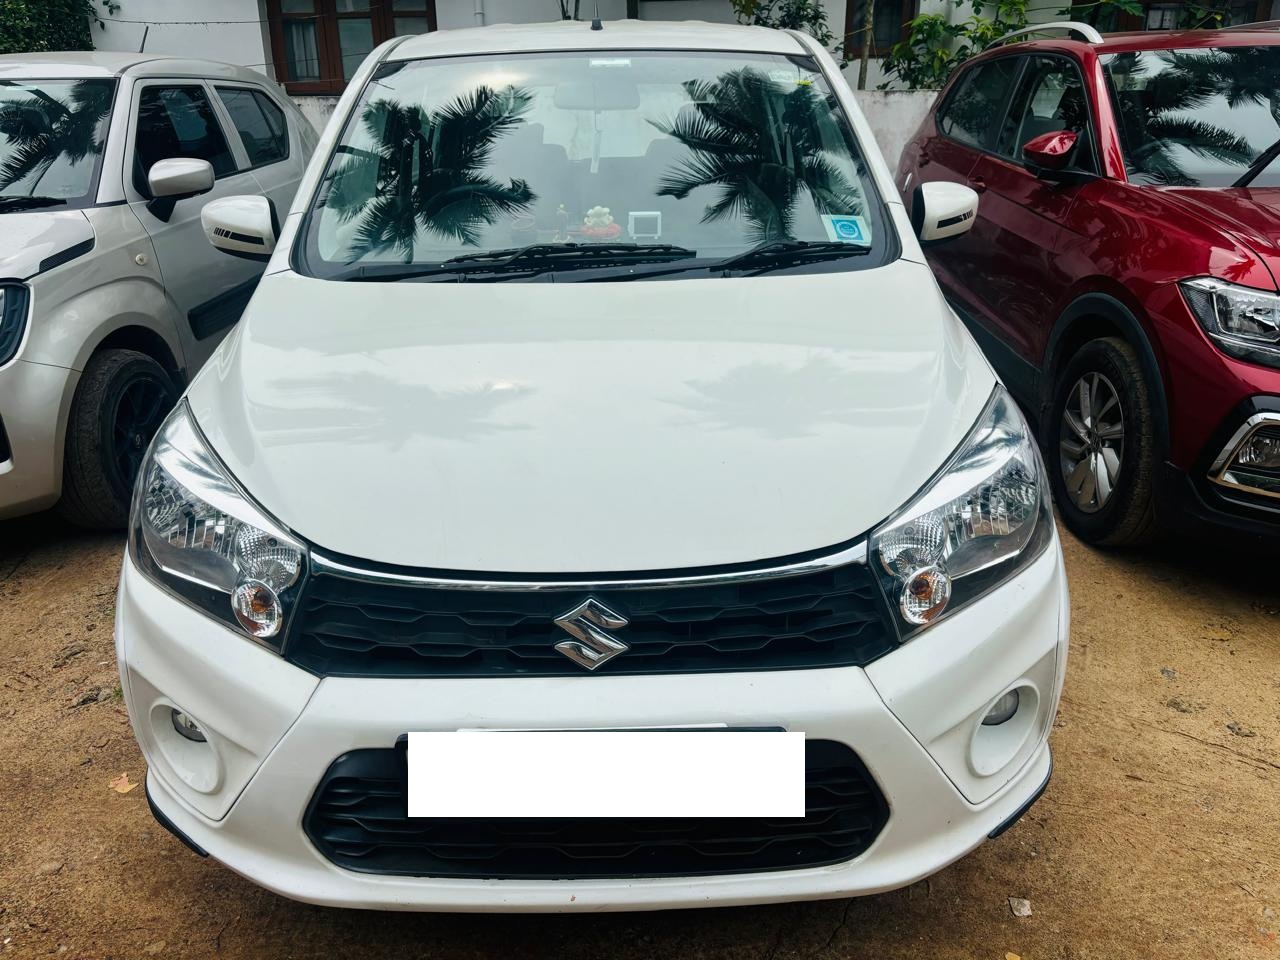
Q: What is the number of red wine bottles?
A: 0